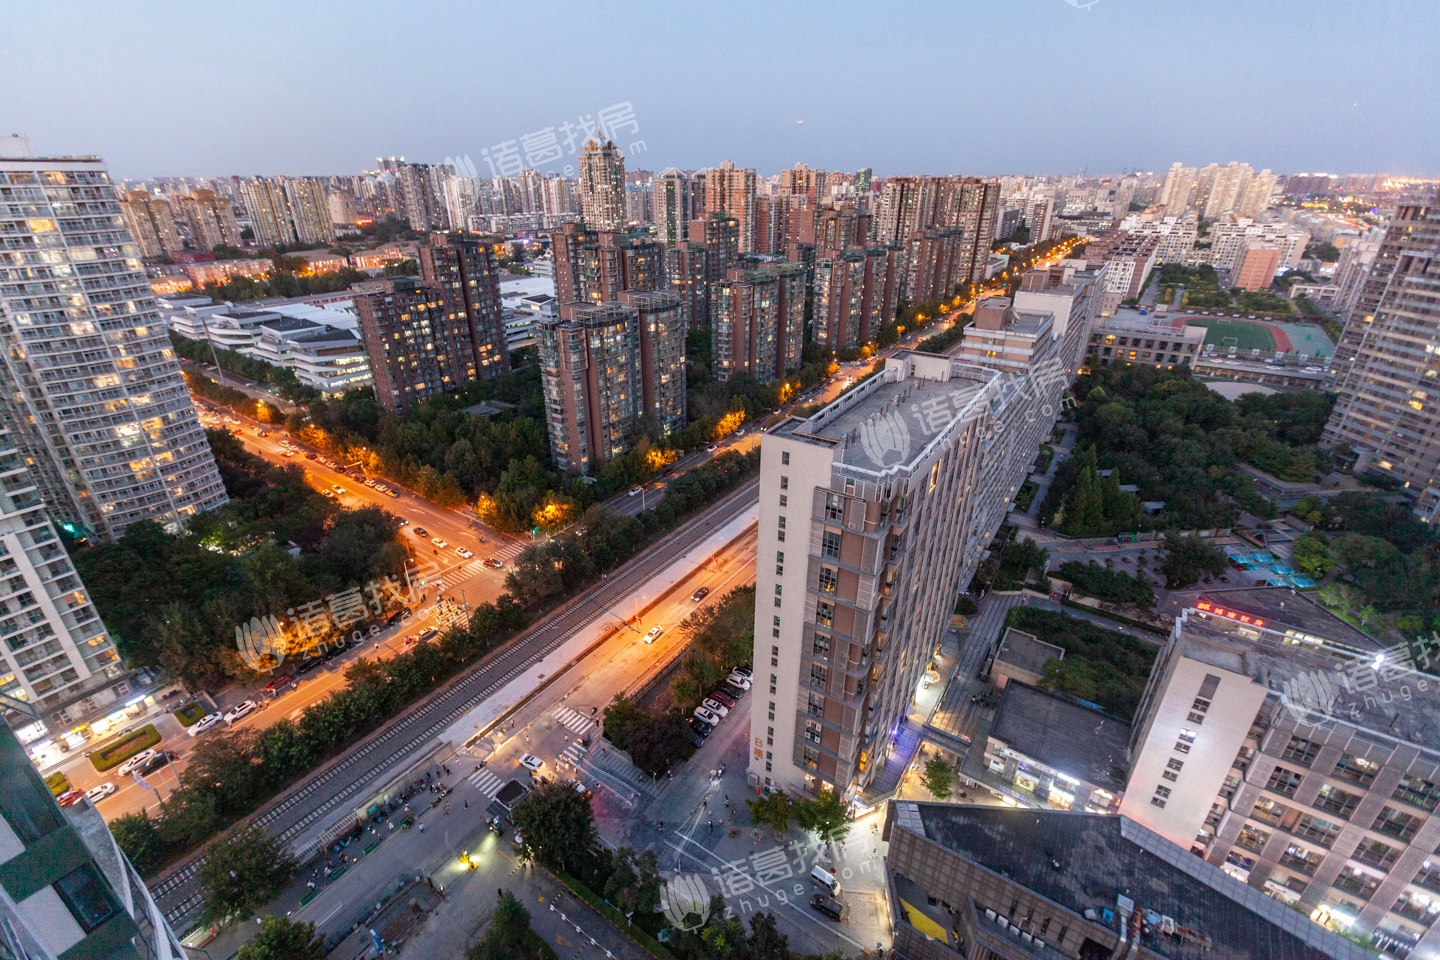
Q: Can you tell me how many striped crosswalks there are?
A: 5